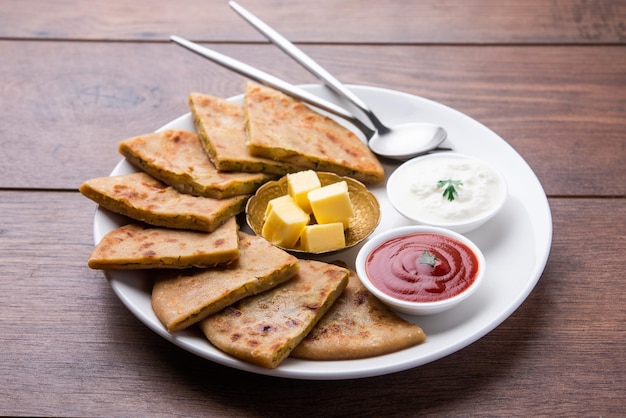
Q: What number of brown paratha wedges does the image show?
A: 8